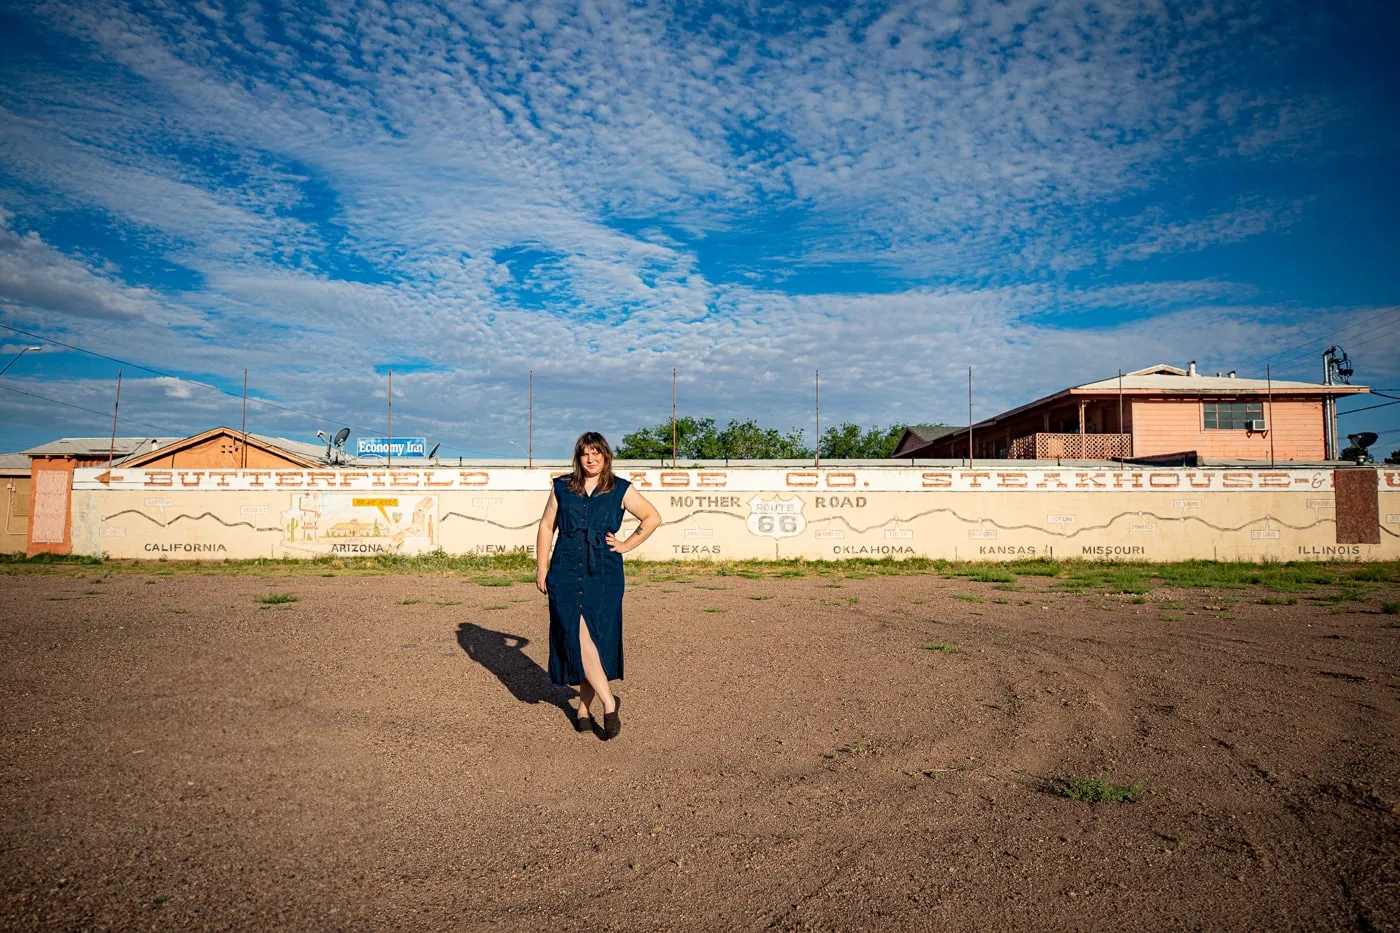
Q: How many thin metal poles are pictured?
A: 9